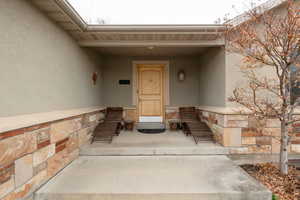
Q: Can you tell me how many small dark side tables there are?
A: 2